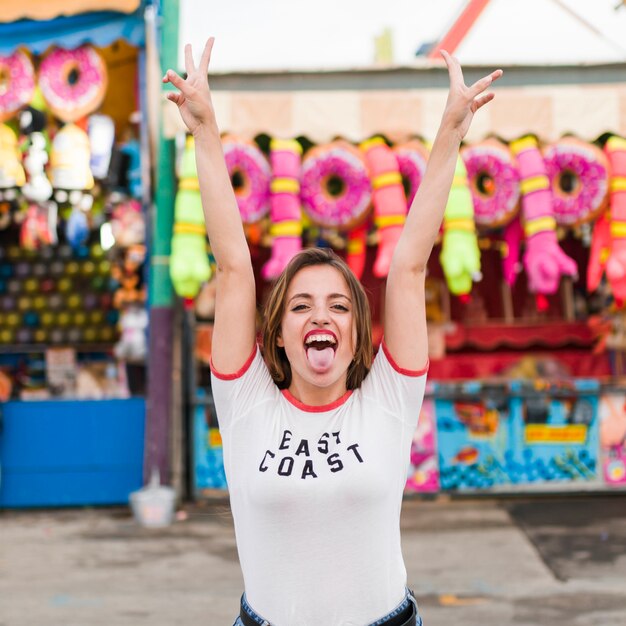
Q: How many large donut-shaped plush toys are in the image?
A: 7